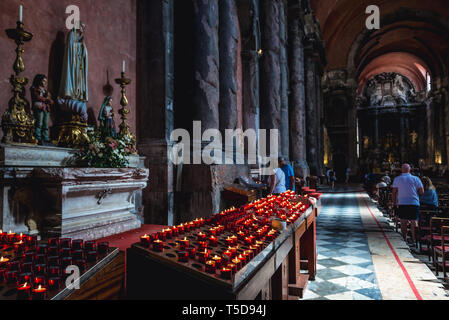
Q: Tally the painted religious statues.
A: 3